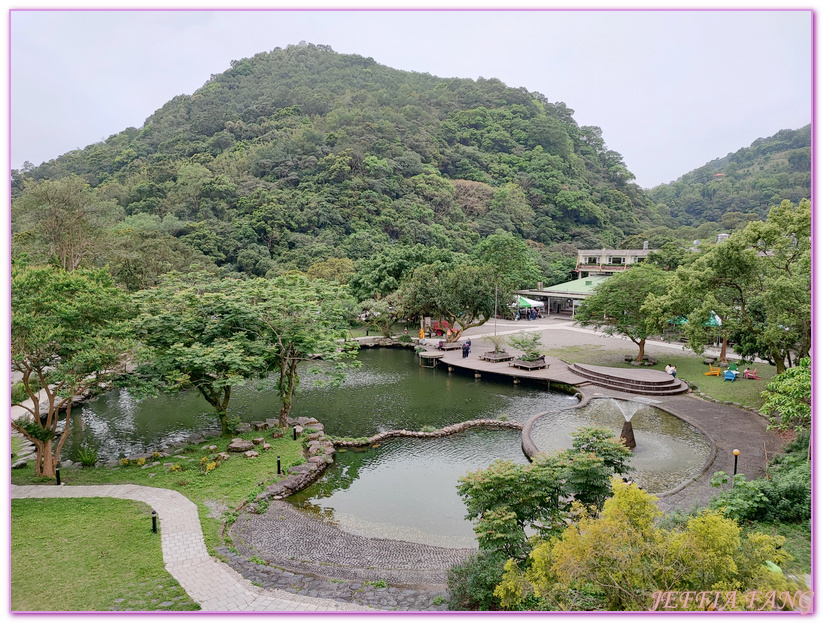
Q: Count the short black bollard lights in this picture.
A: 4